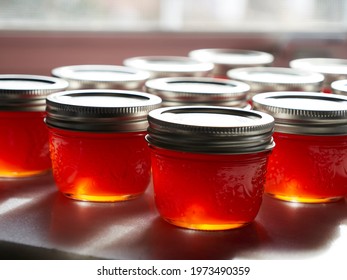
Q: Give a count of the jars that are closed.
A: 11